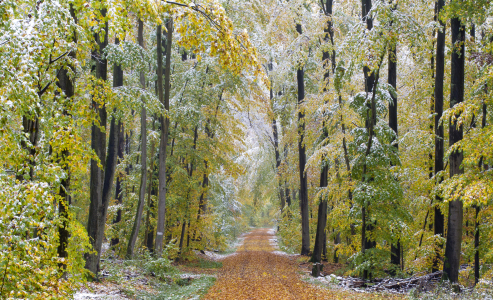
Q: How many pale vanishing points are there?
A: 1